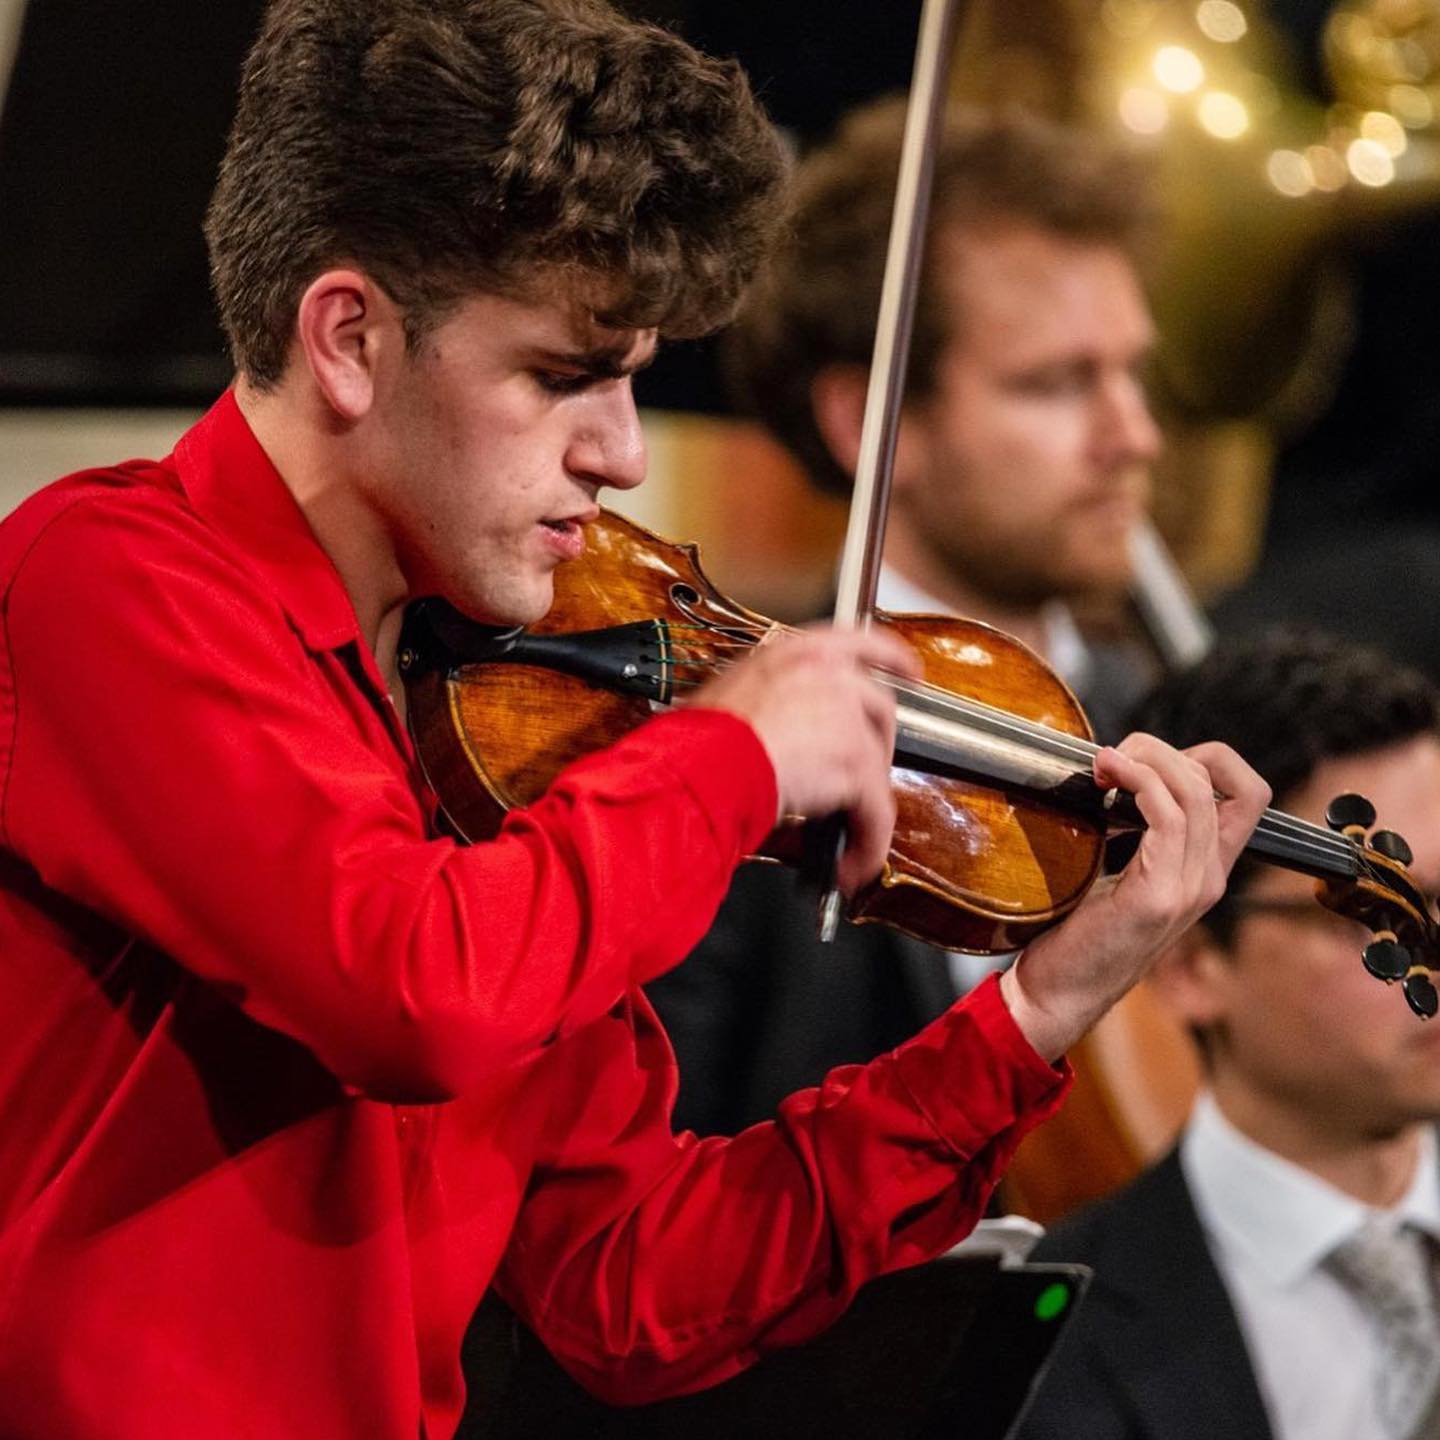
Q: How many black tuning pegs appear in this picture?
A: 4